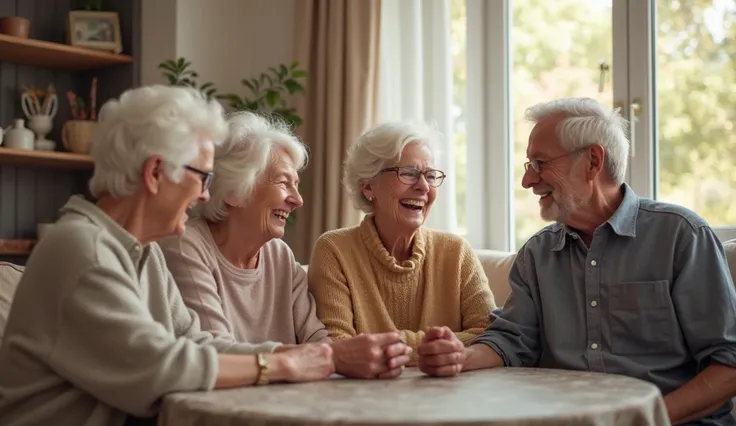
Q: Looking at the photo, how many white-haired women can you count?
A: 3